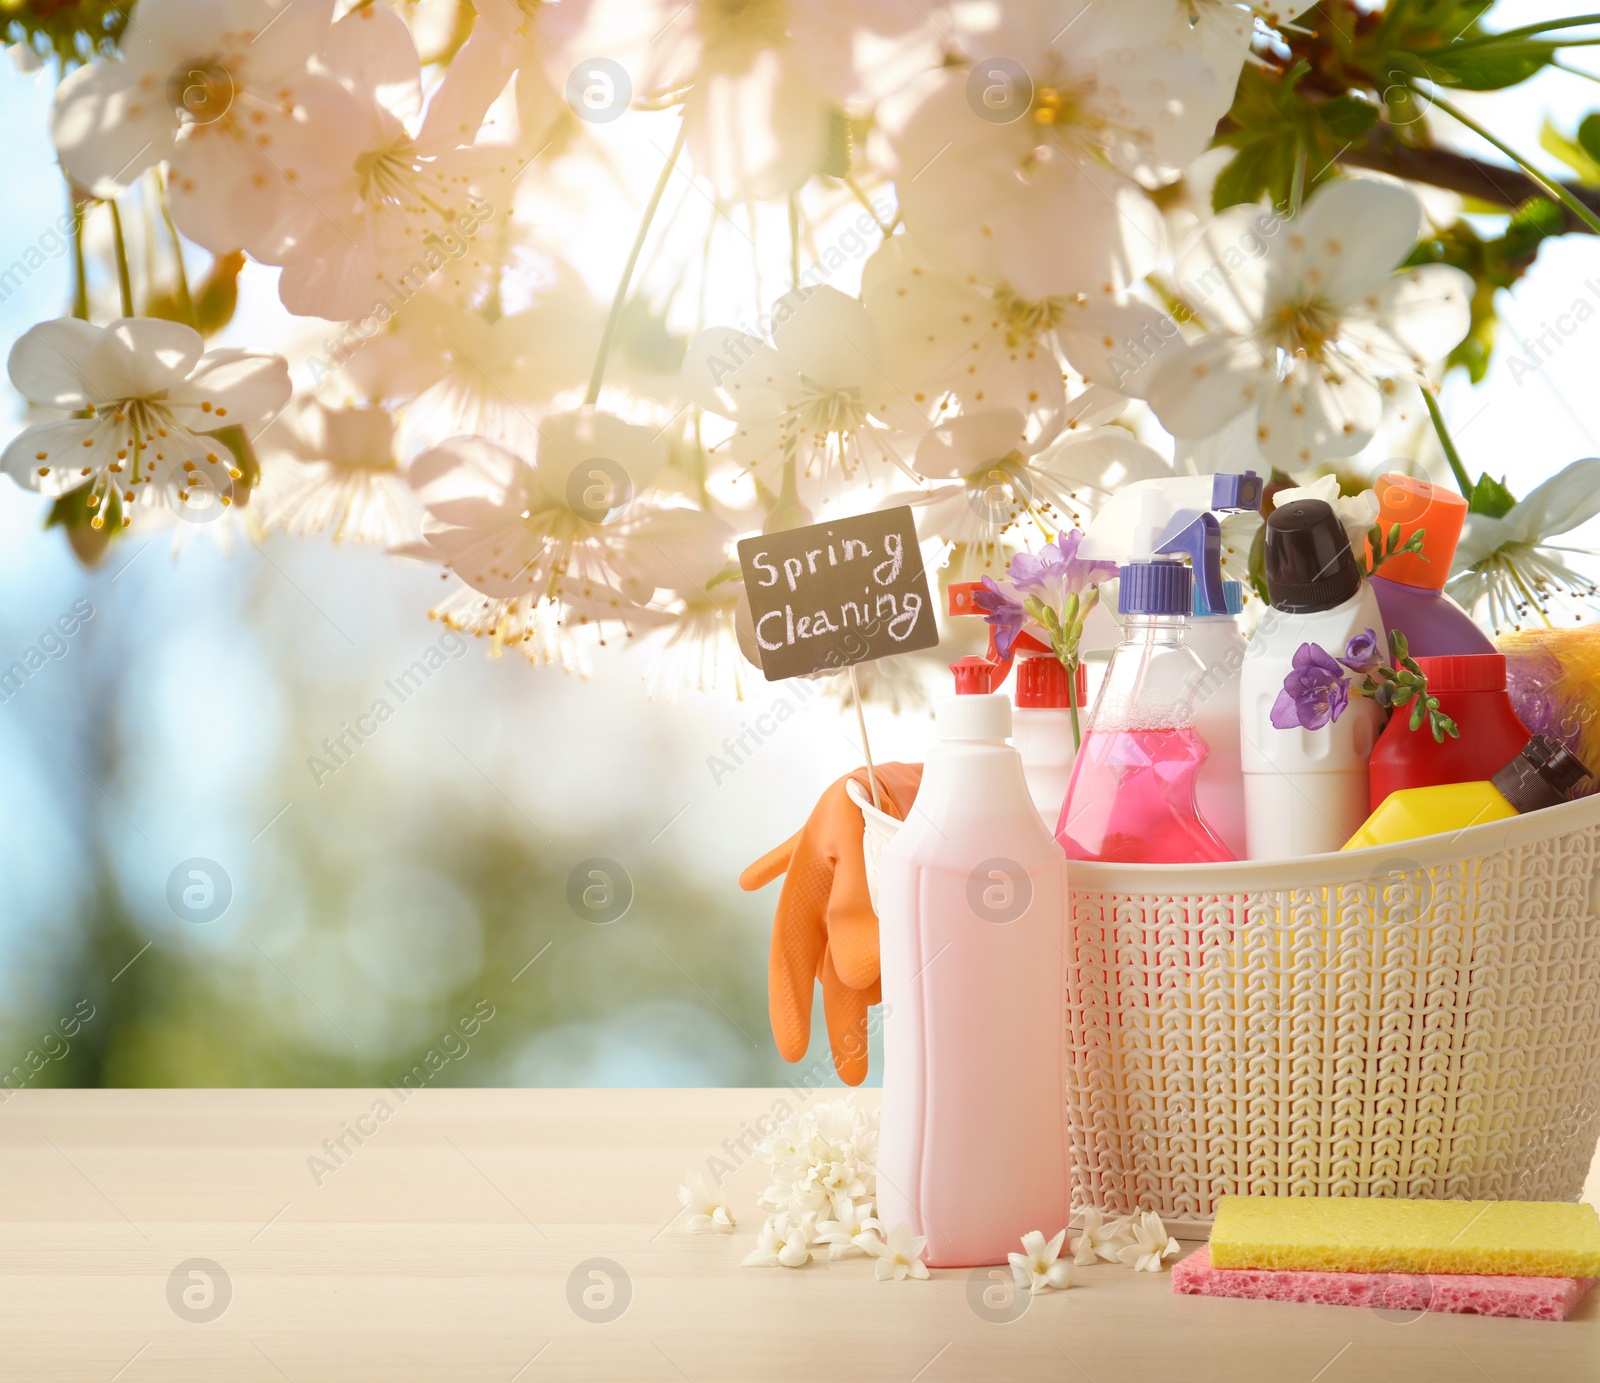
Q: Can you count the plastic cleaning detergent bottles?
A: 8